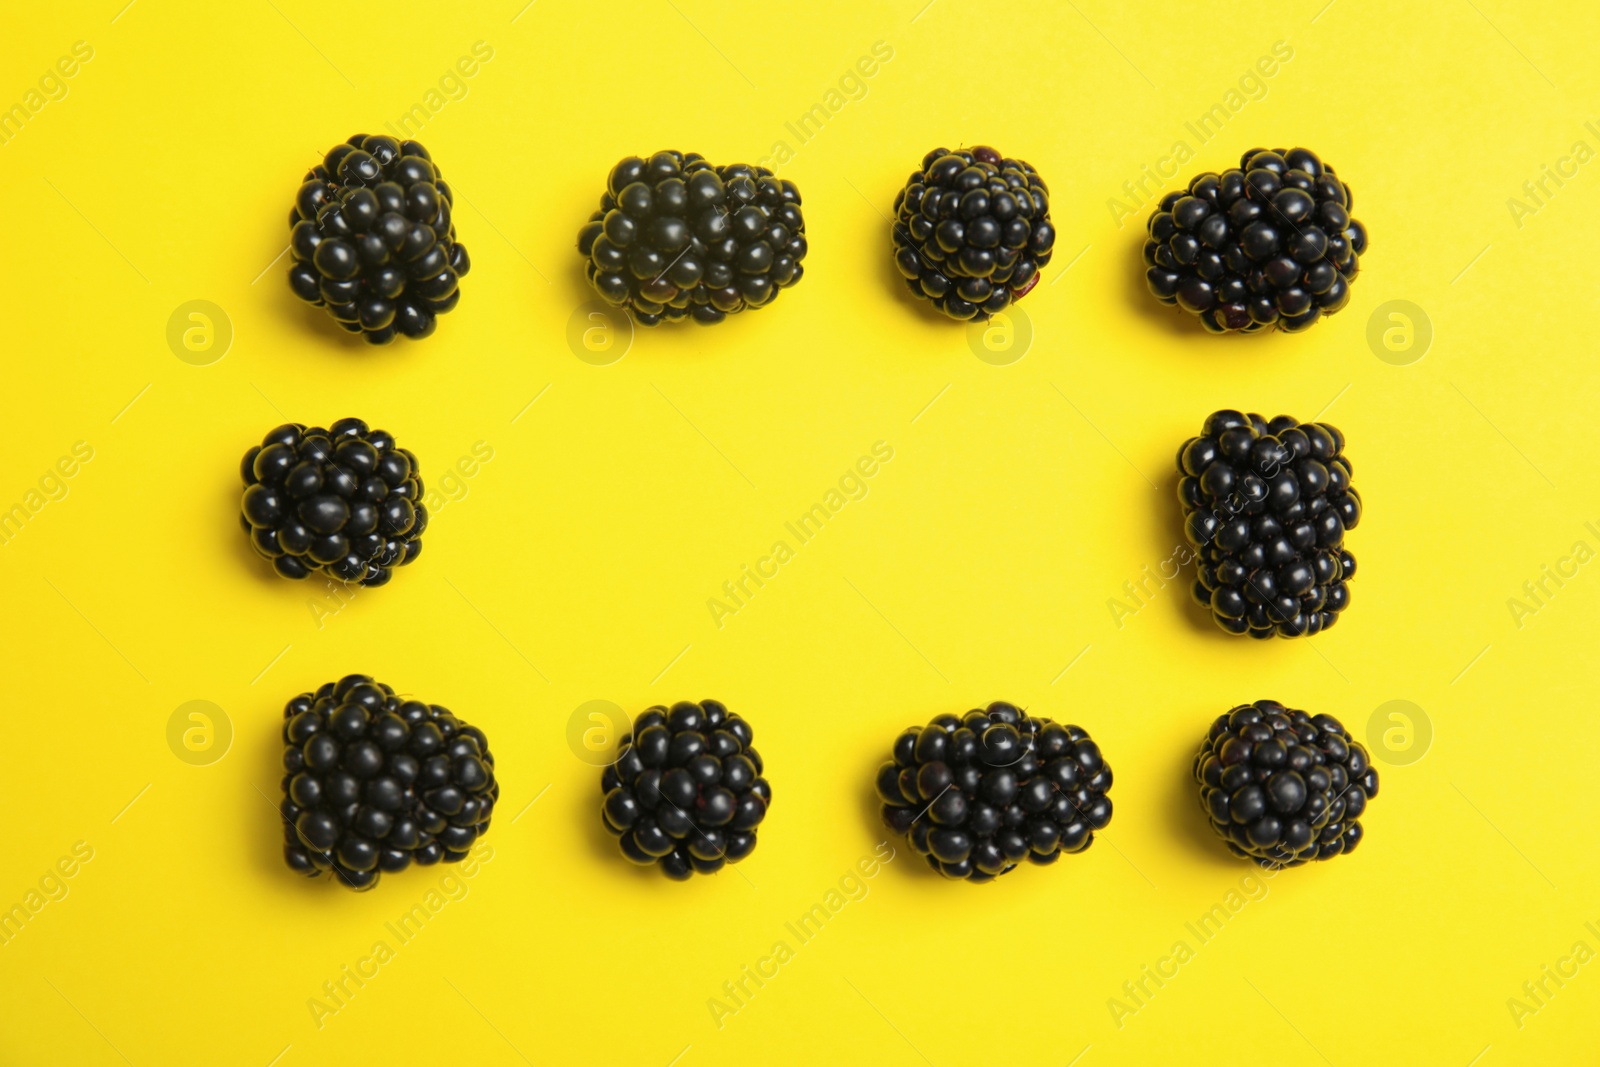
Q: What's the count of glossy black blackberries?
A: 10